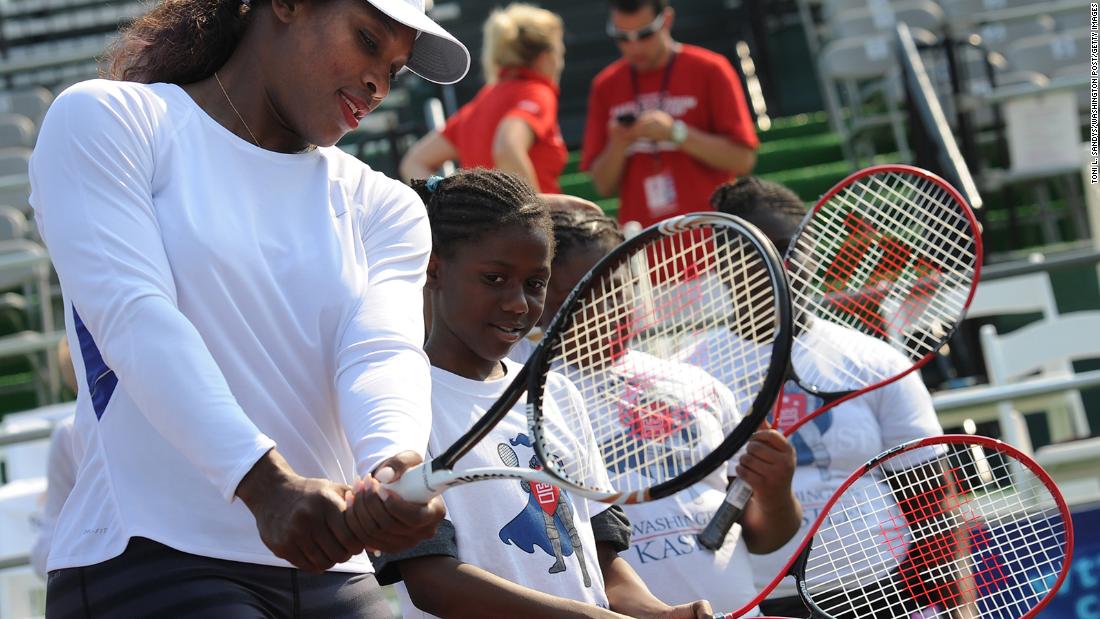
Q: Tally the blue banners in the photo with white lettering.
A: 1